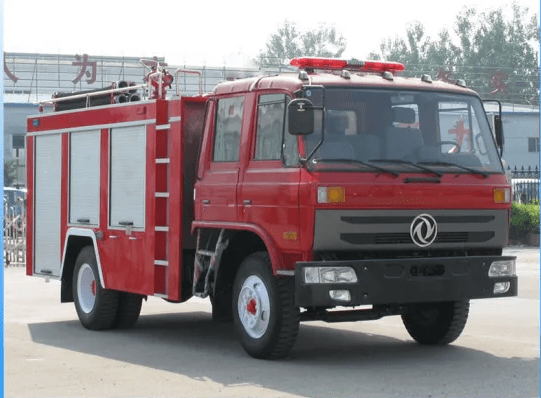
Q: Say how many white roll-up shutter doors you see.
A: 3